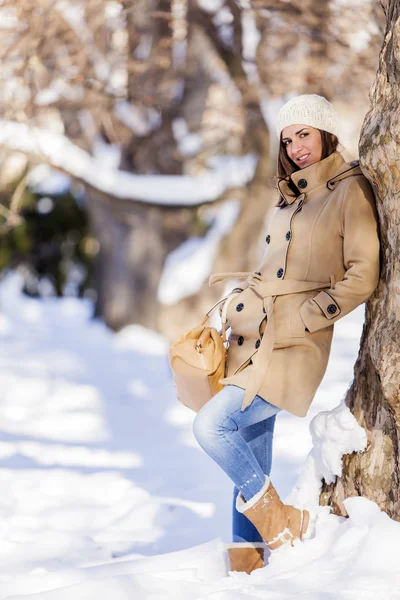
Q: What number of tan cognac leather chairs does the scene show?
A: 0